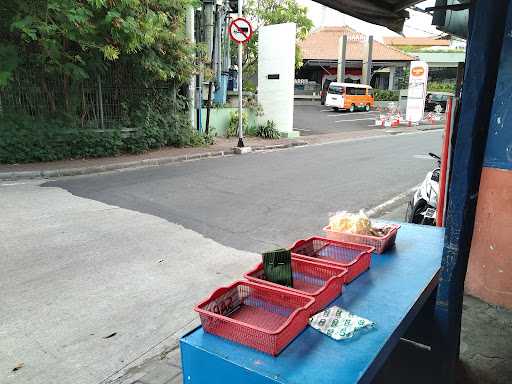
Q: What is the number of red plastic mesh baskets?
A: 4